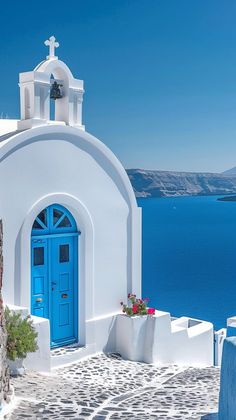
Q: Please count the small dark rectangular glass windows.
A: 2